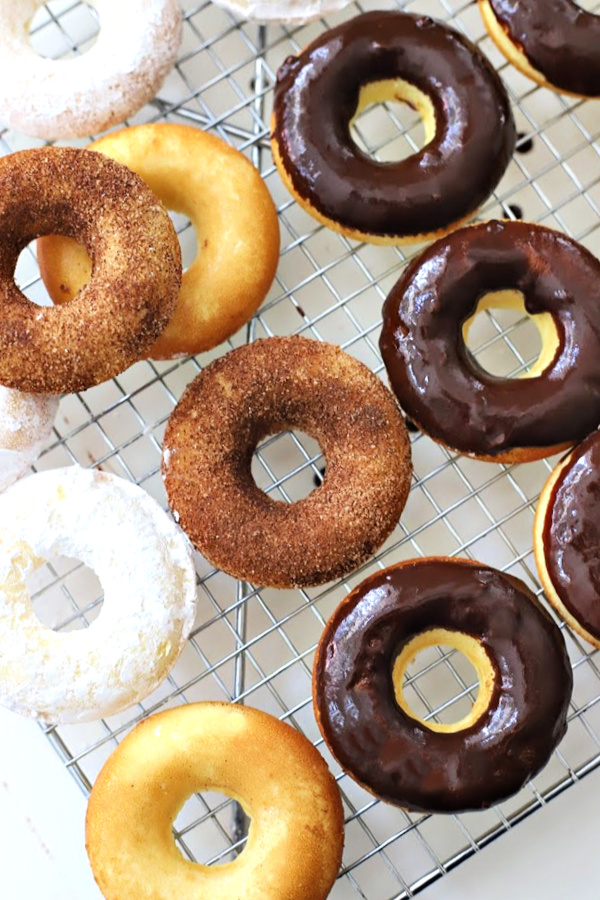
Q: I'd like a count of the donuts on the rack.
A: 13